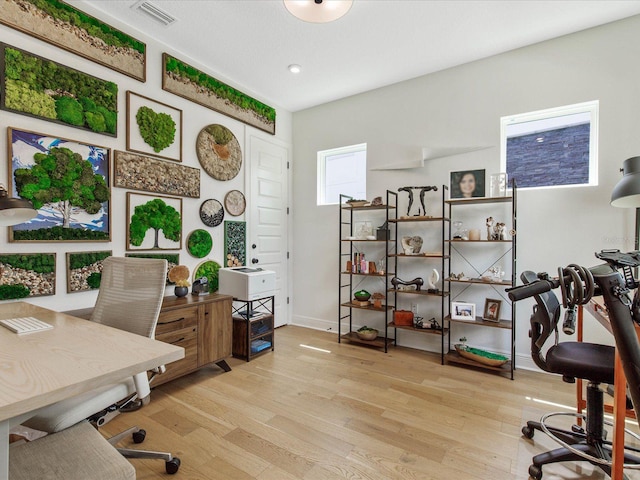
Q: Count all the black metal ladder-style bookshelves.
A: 3